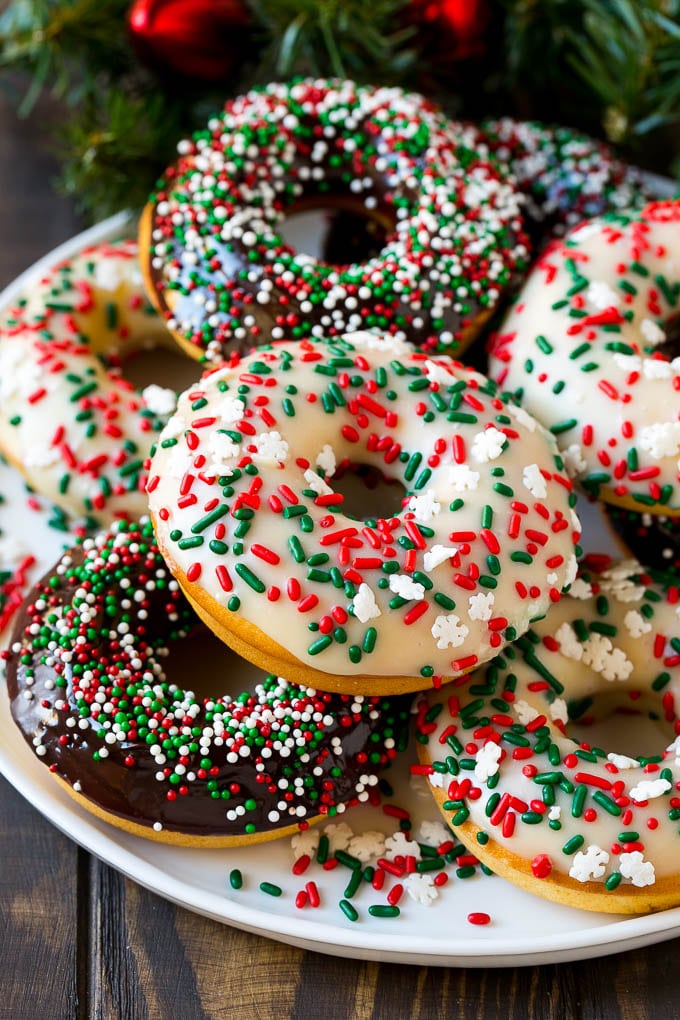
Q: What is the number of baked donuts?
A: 8